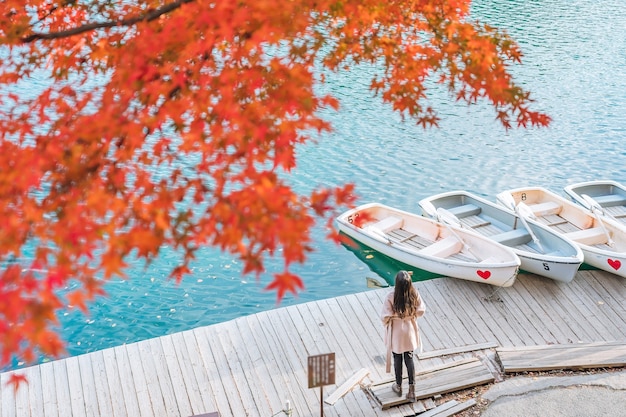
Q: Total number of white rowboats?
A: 4